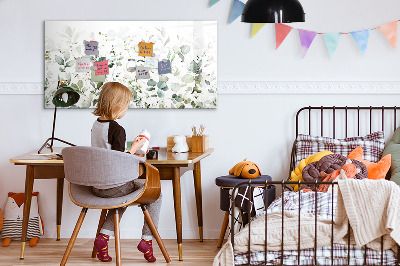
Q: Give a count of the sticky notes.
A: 8